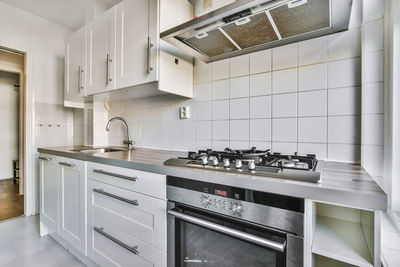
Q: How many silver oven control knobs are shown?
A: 2